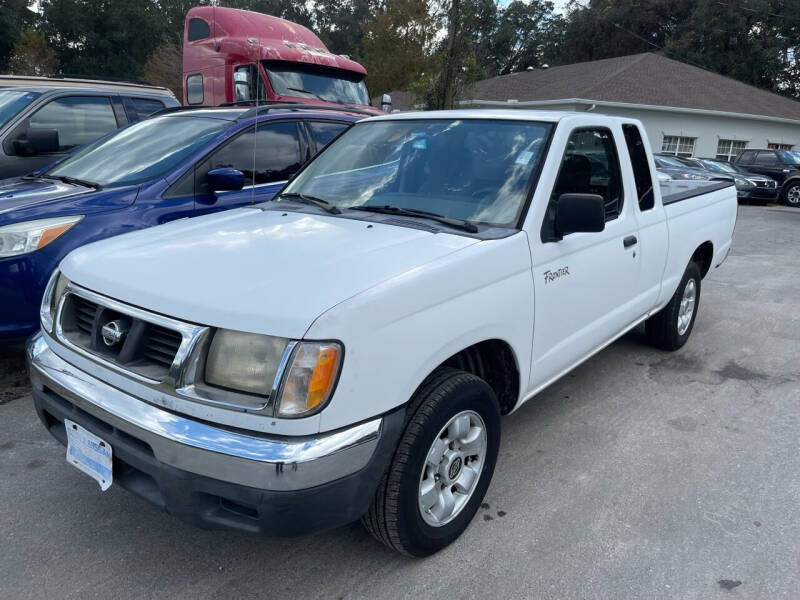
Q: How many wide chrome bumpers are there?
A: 1